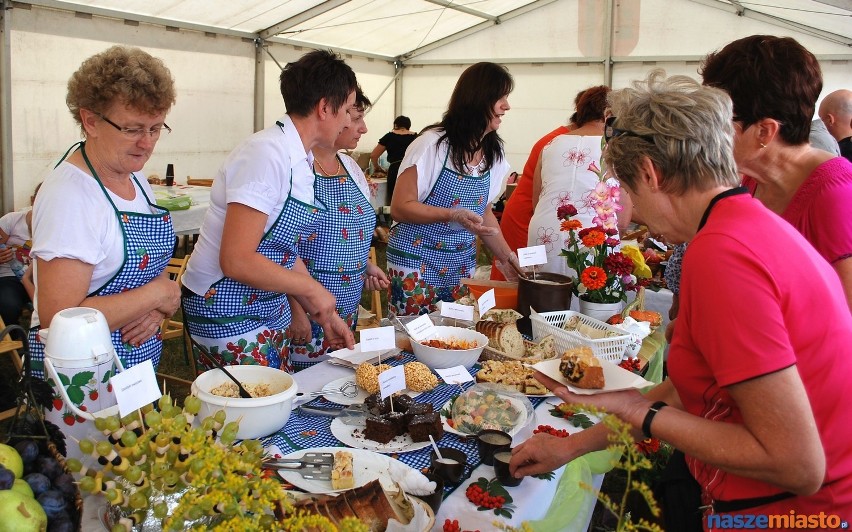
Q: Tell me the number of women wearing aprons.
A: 4